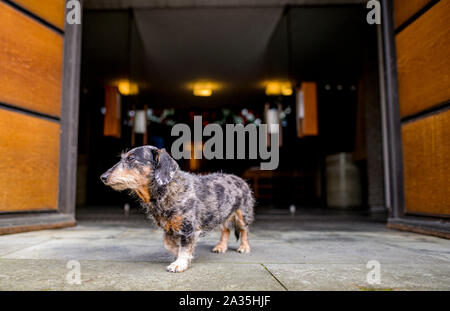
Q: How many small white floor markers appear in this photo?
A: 2